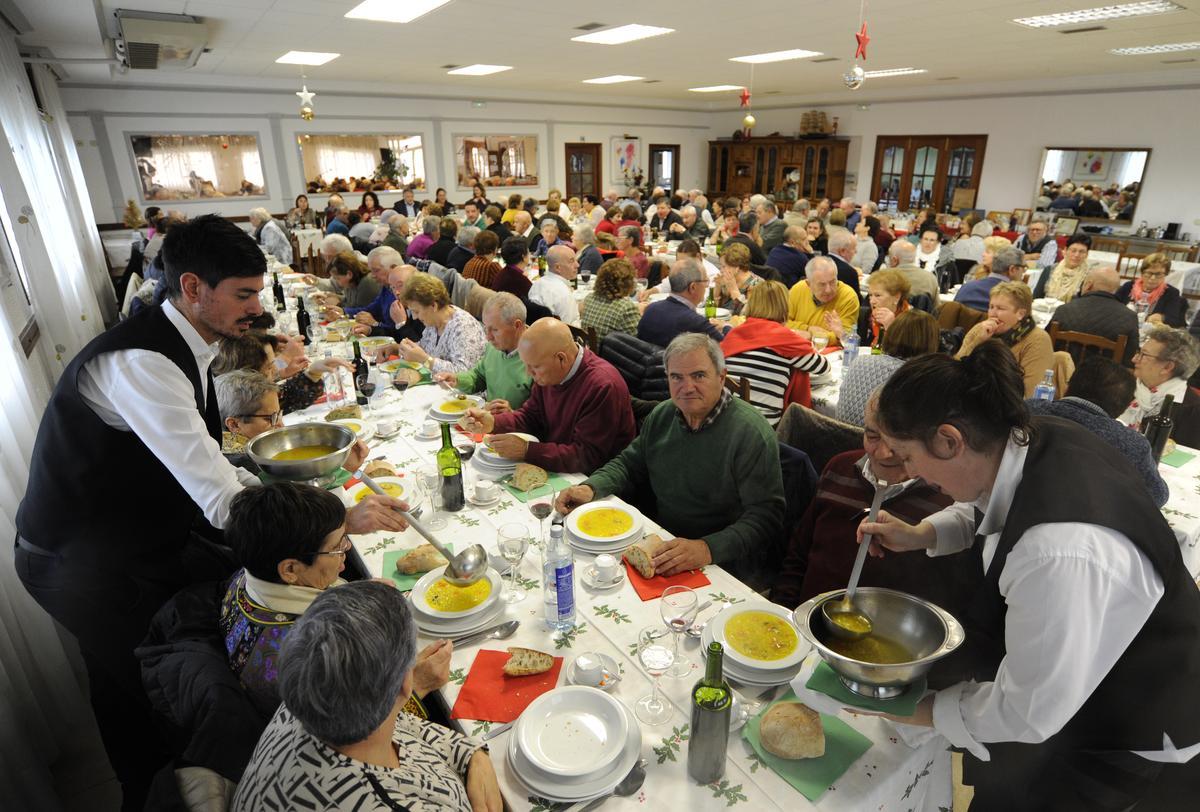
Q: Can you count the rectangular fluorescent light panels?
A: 10